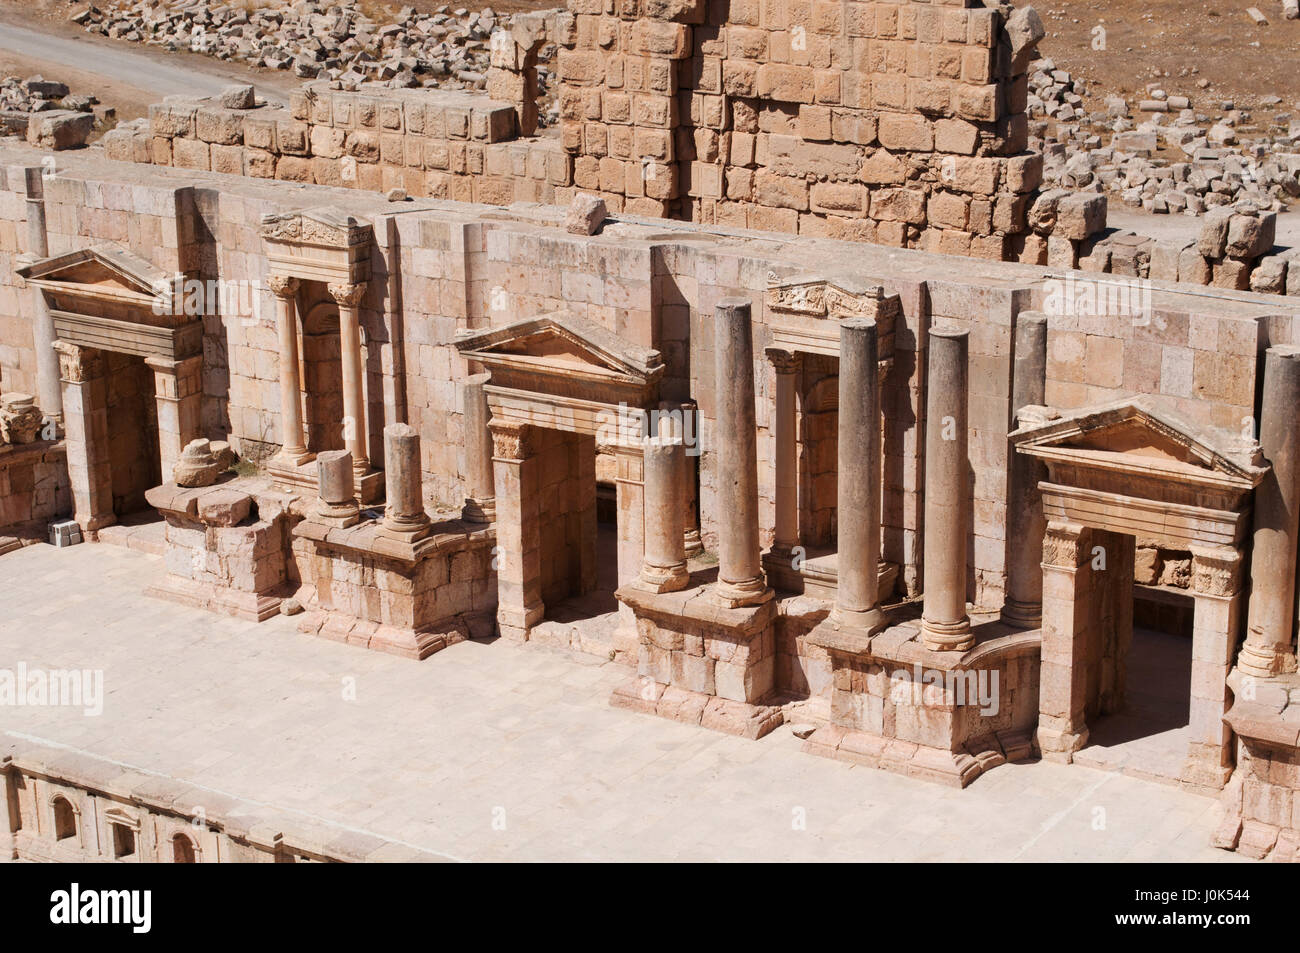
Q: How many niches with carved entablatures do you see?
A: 2